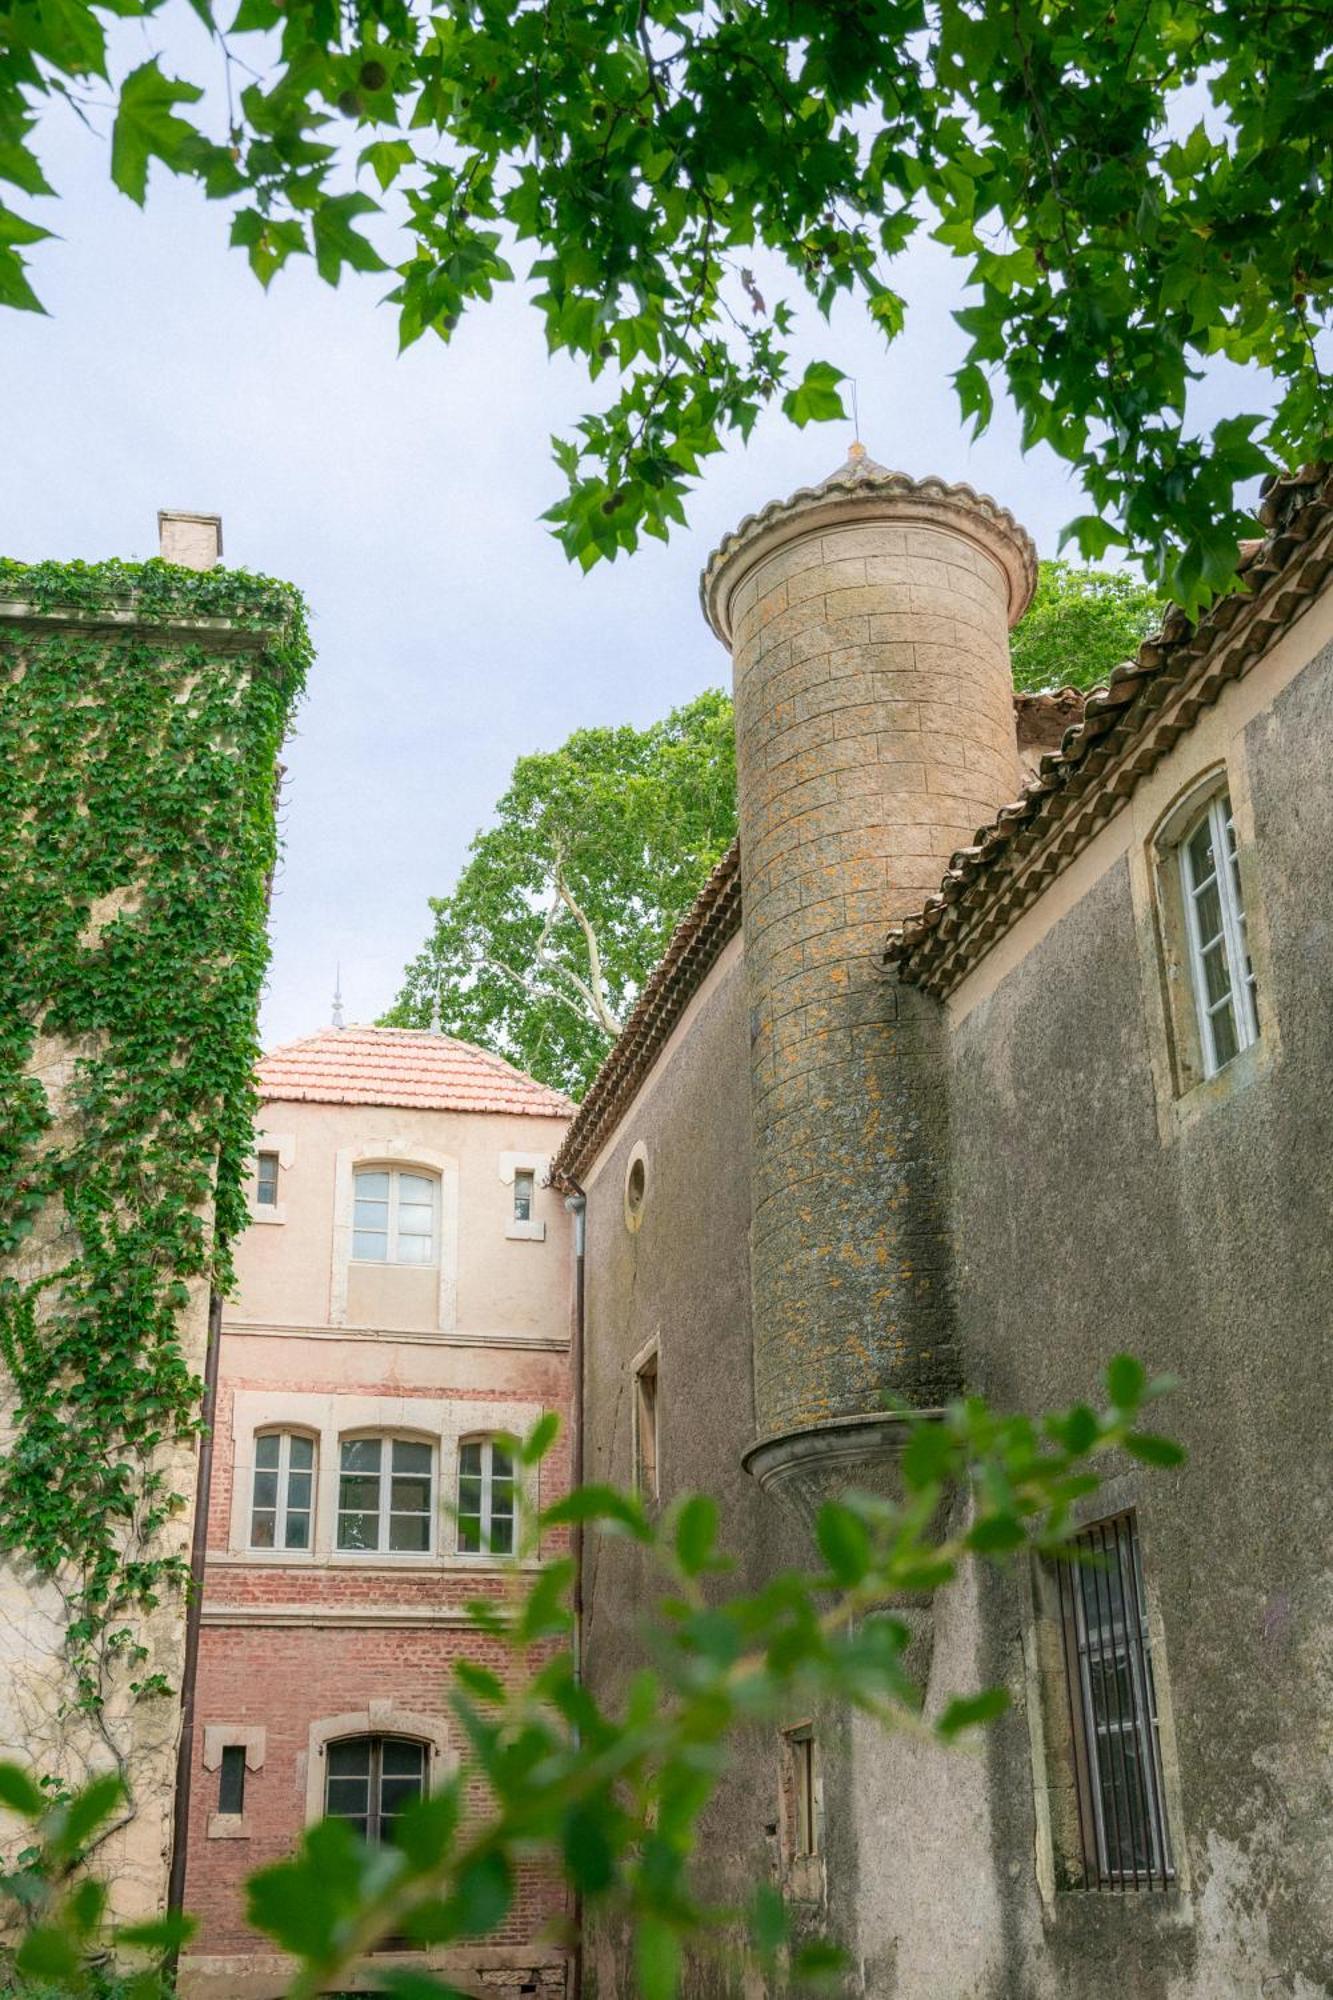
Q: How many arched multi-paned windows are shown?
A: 6